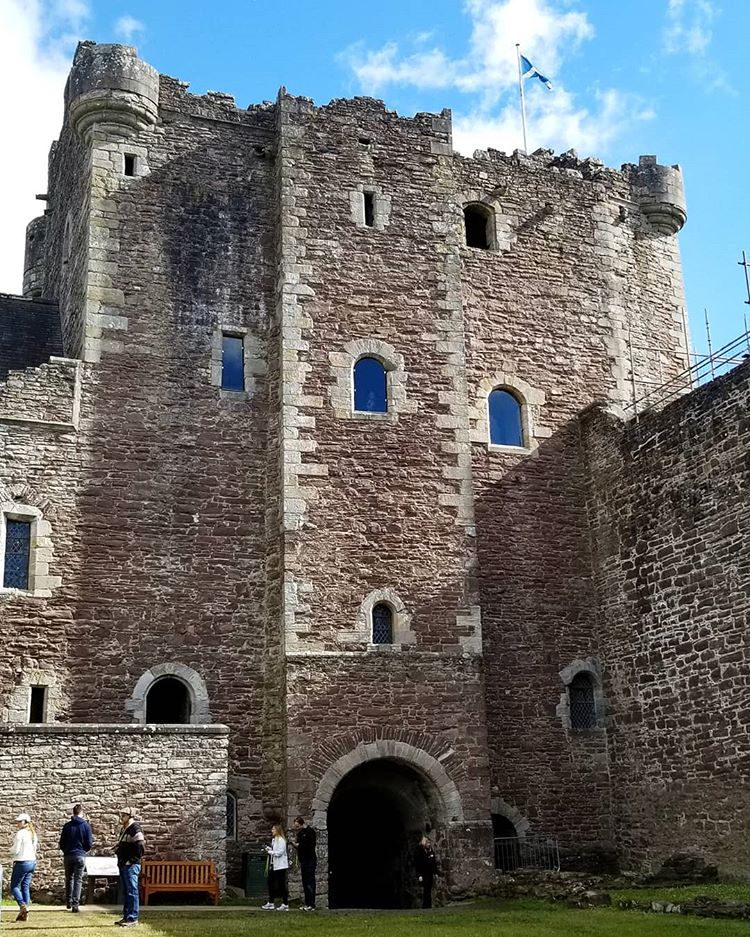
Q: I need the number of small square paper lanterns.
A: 0